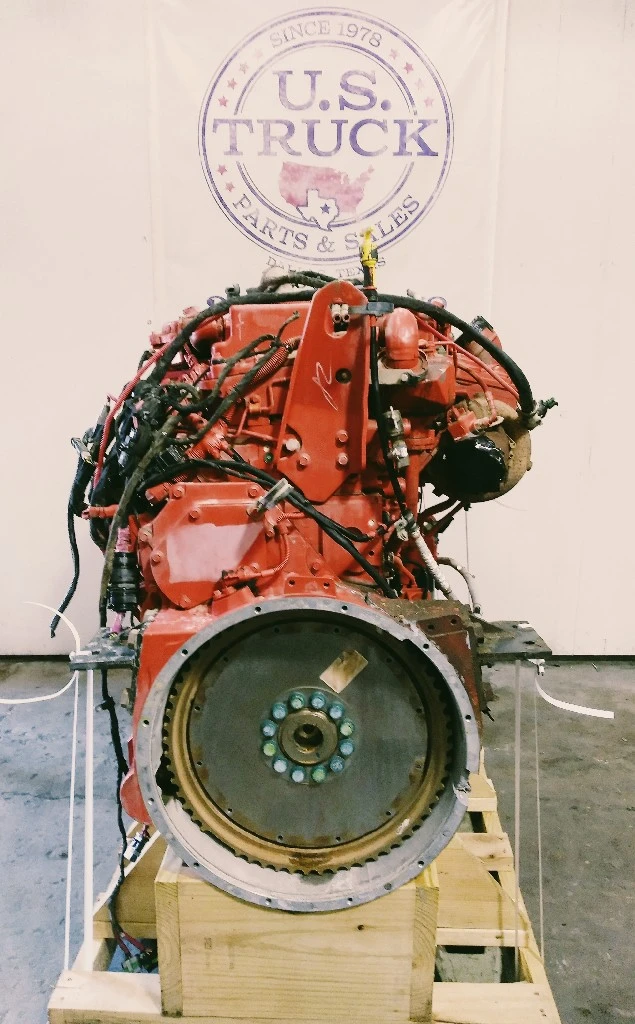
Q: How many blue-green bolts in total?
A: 12